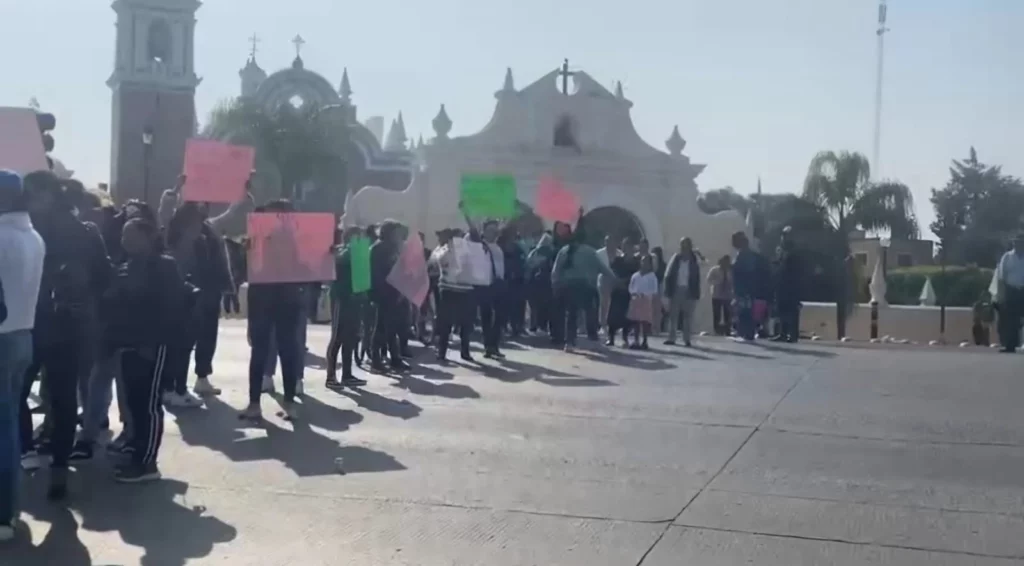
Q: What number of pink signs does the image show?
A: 5